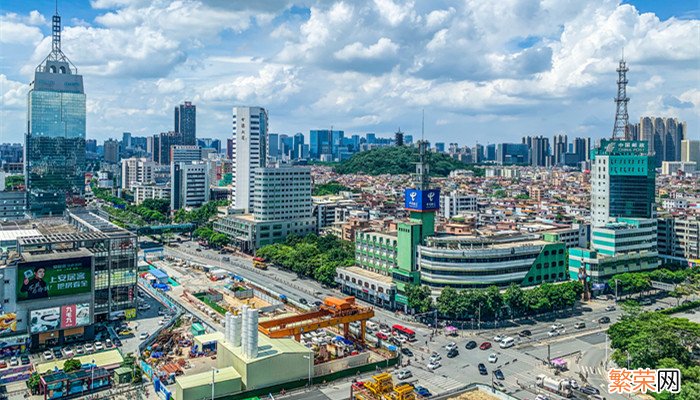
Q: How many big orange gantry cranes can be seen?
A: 1